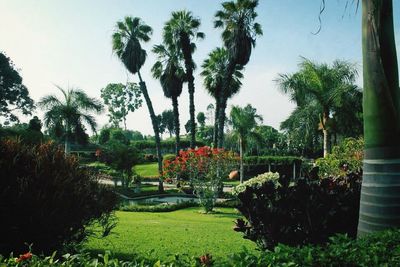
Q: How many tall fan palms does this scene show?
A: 5